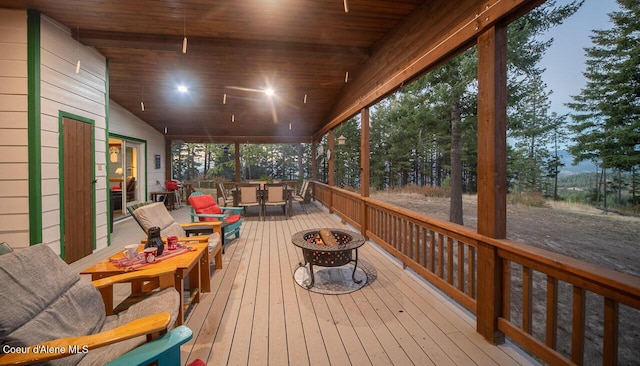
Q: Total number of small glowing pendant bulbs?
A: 10